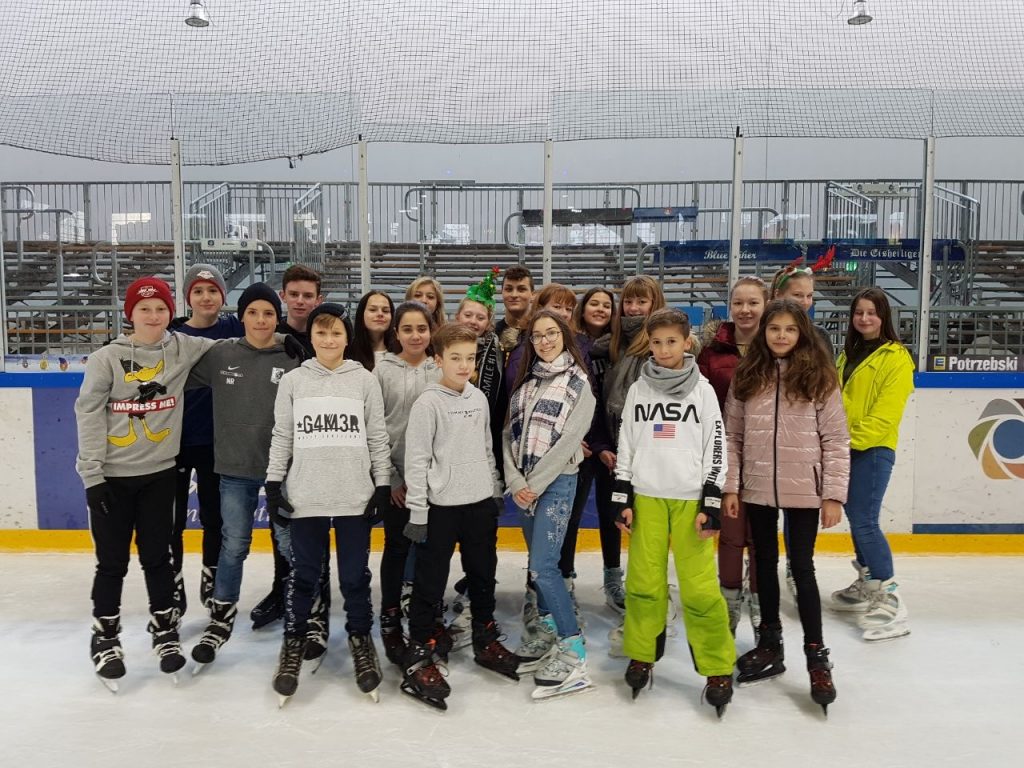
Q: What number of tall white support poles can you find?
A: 5